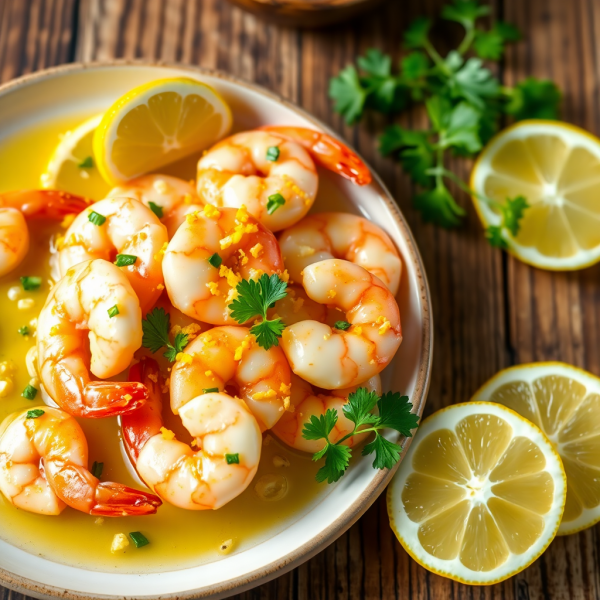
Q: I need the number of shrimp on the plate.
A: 12